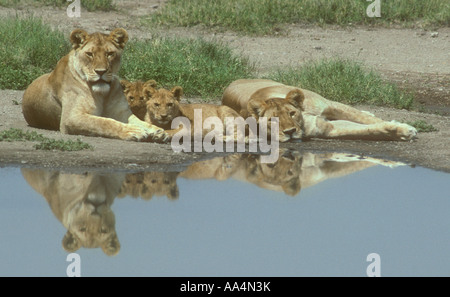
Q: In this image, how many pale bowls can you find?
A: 0